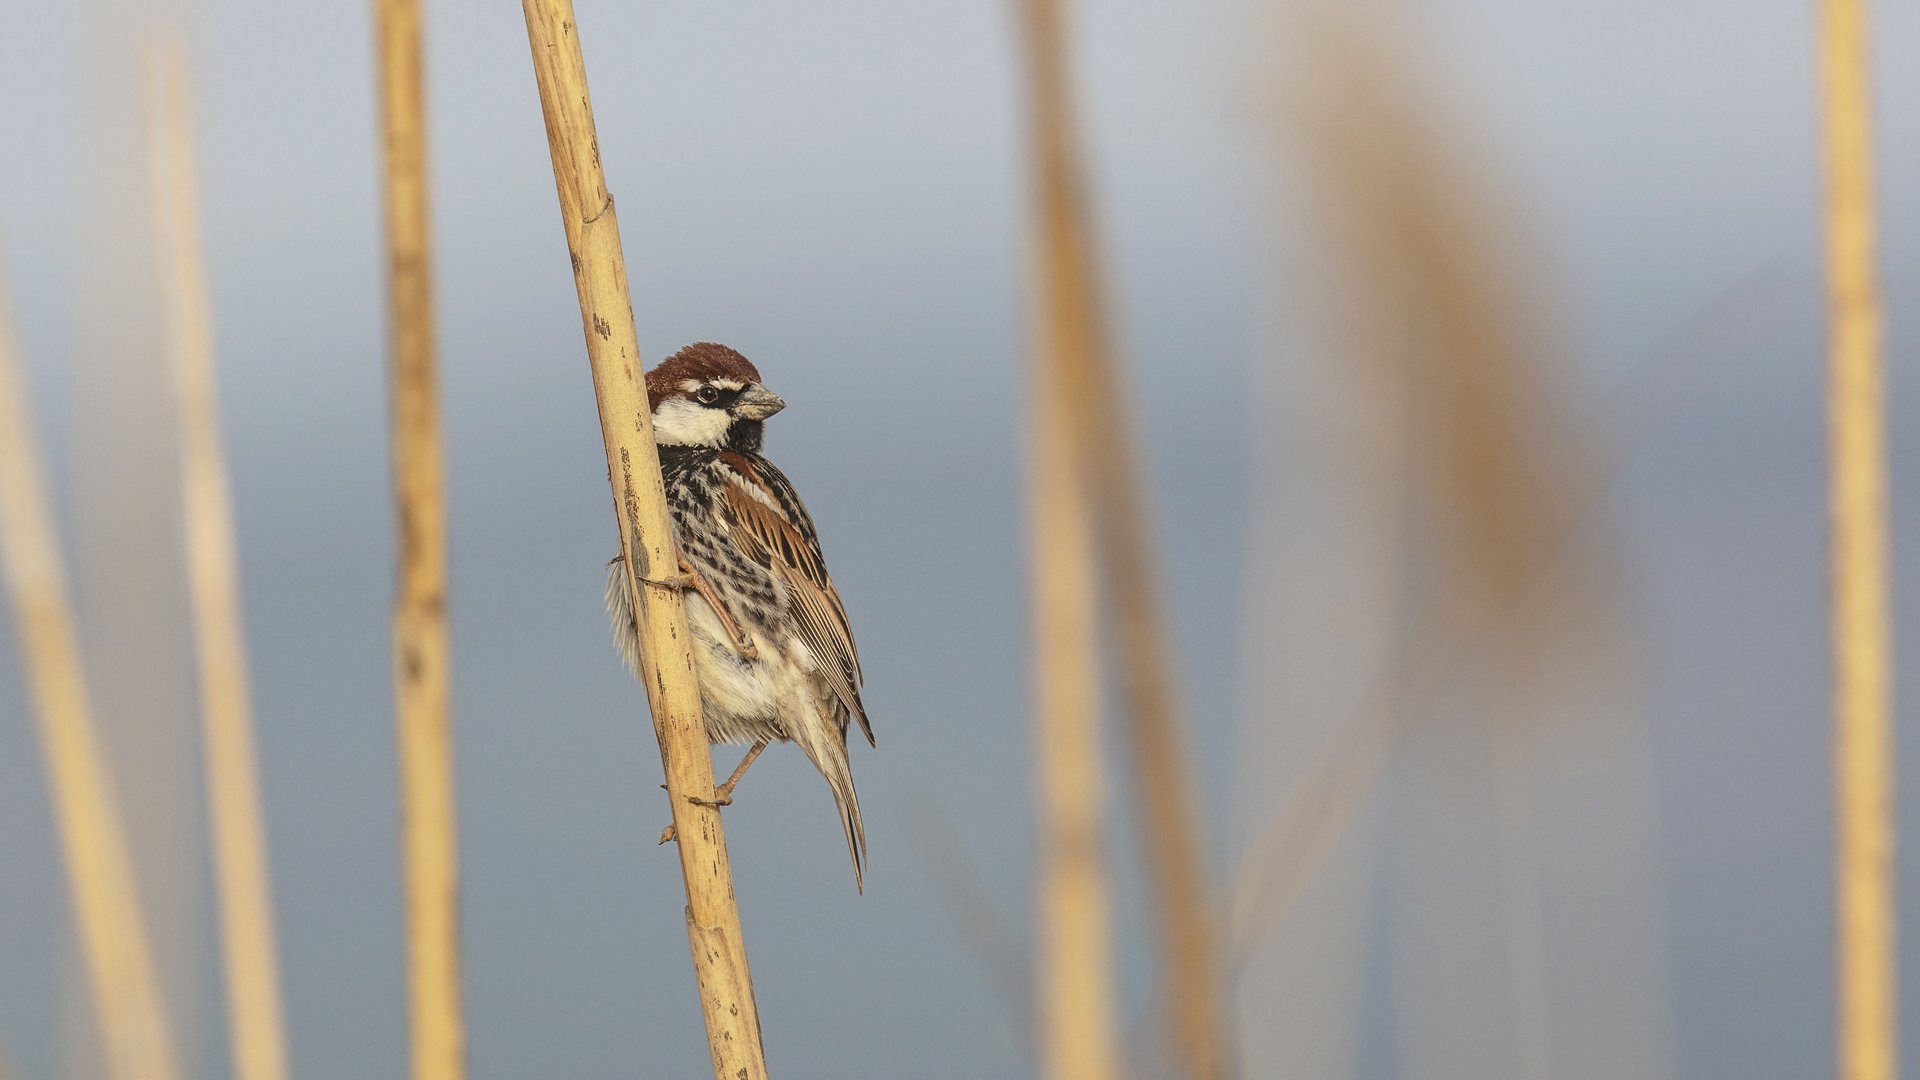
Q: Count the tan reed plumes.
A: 1